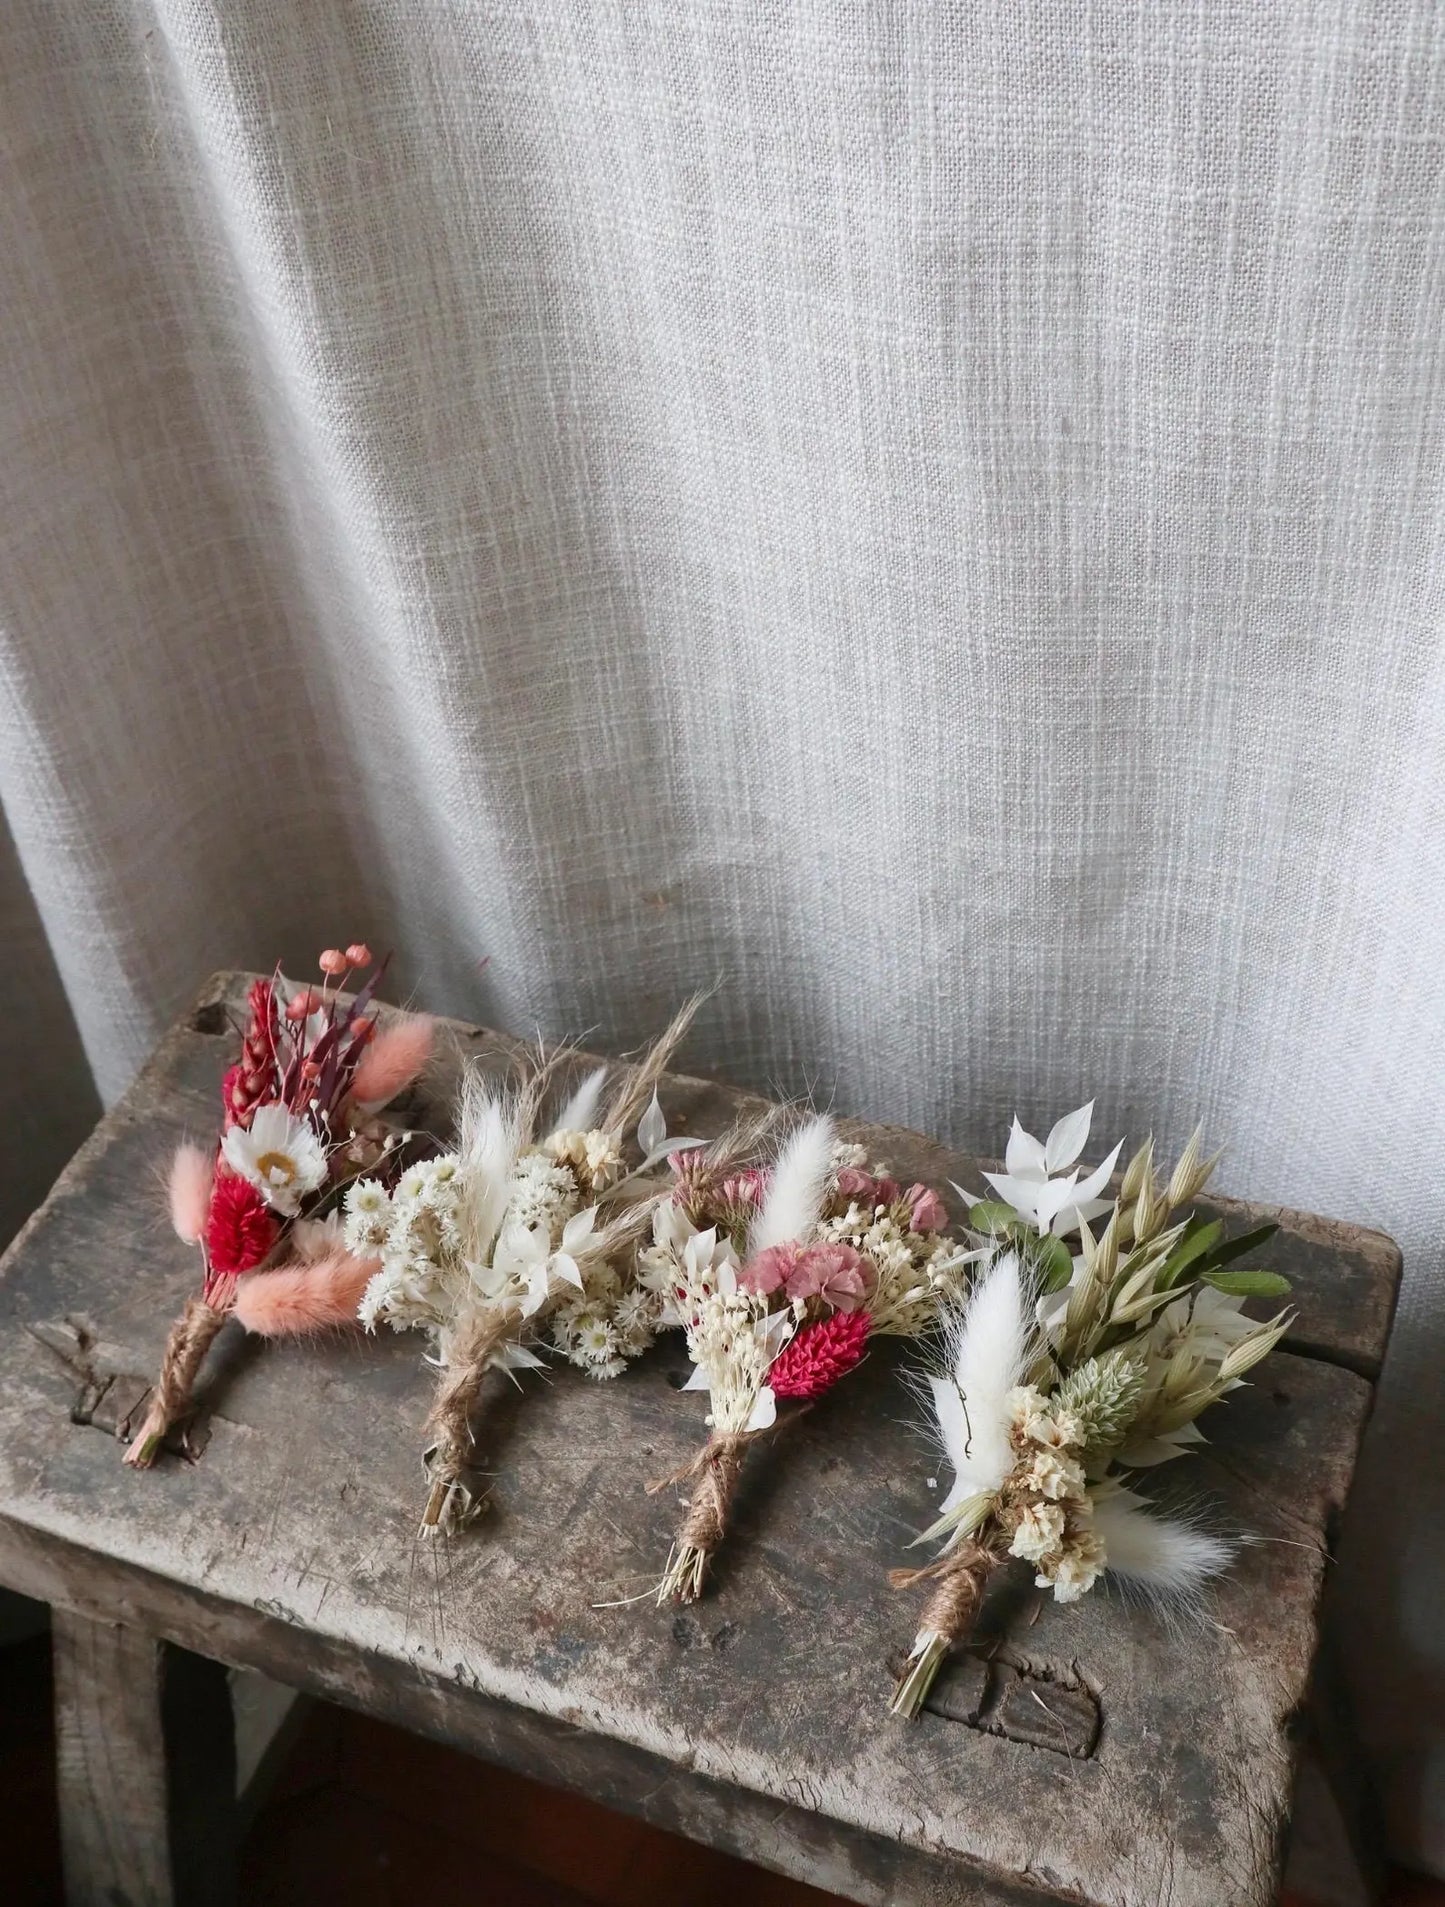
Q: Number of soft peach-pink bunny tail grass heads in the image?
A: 3